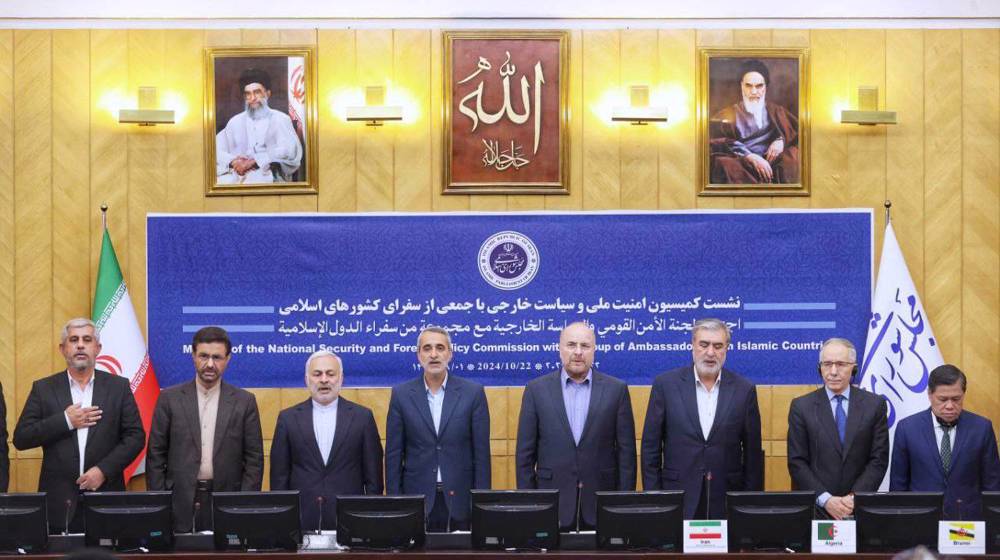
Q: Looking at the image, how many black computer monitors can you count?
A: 9